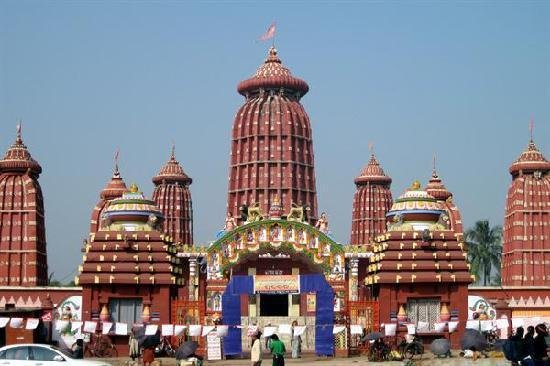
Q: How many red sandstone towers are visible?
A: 7